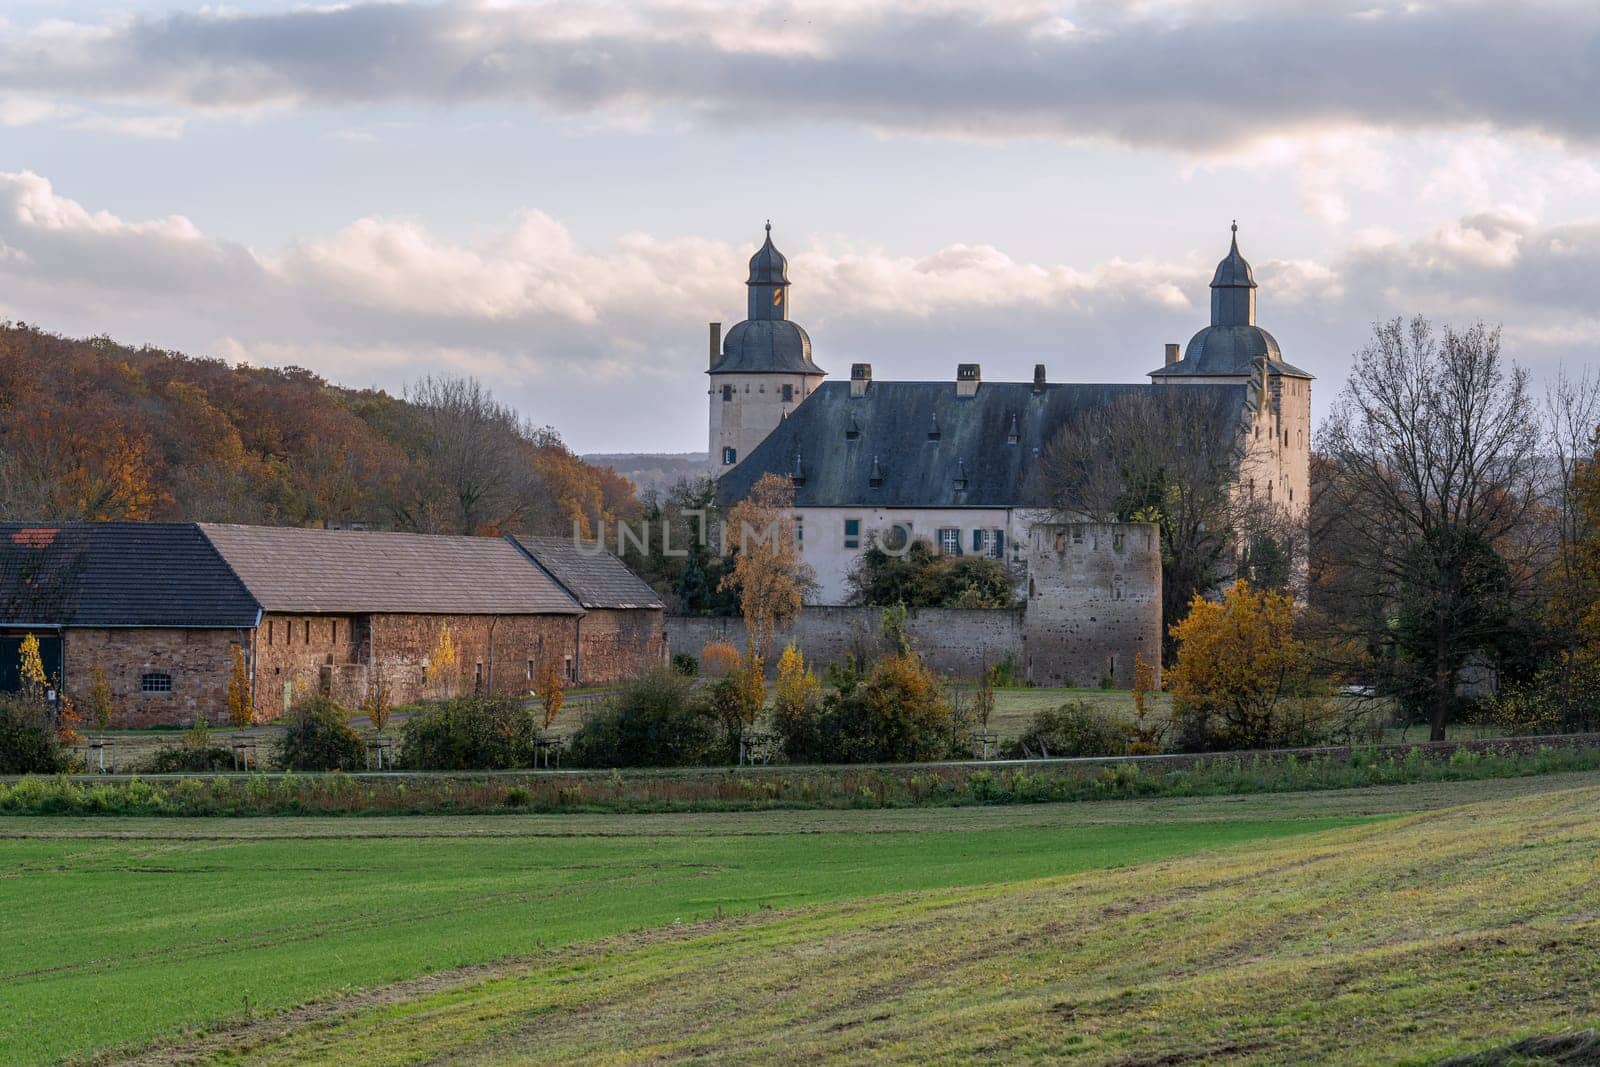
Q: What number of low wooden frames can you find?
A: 6